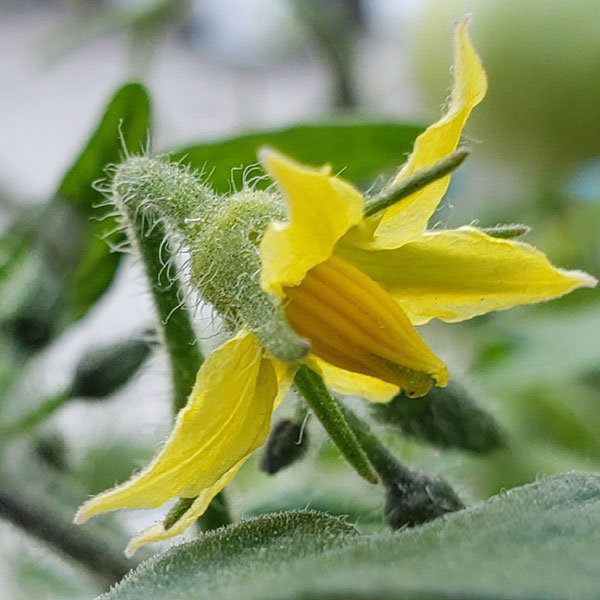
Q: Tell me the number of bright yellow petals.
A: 6